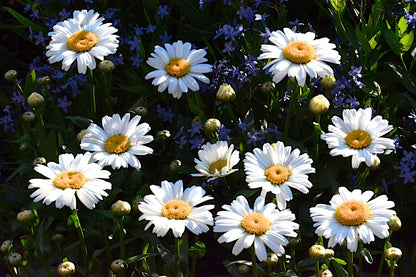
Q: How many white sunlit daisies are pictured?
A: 11